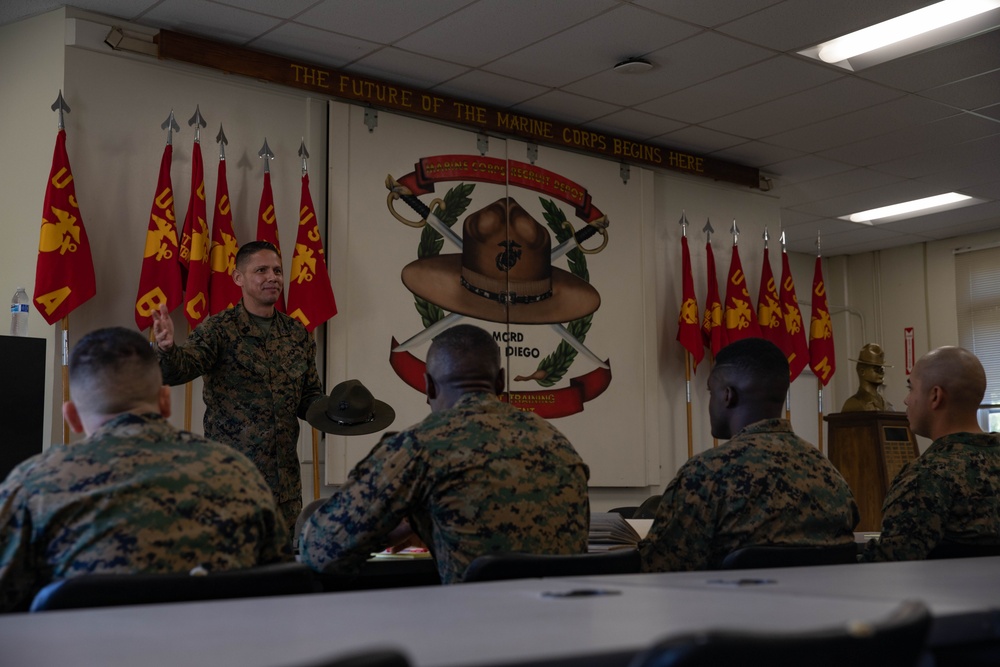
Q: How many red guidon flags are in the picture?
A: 12